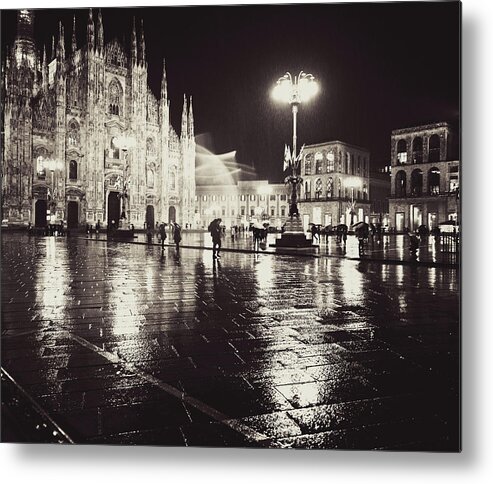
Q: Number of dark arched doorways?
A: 5